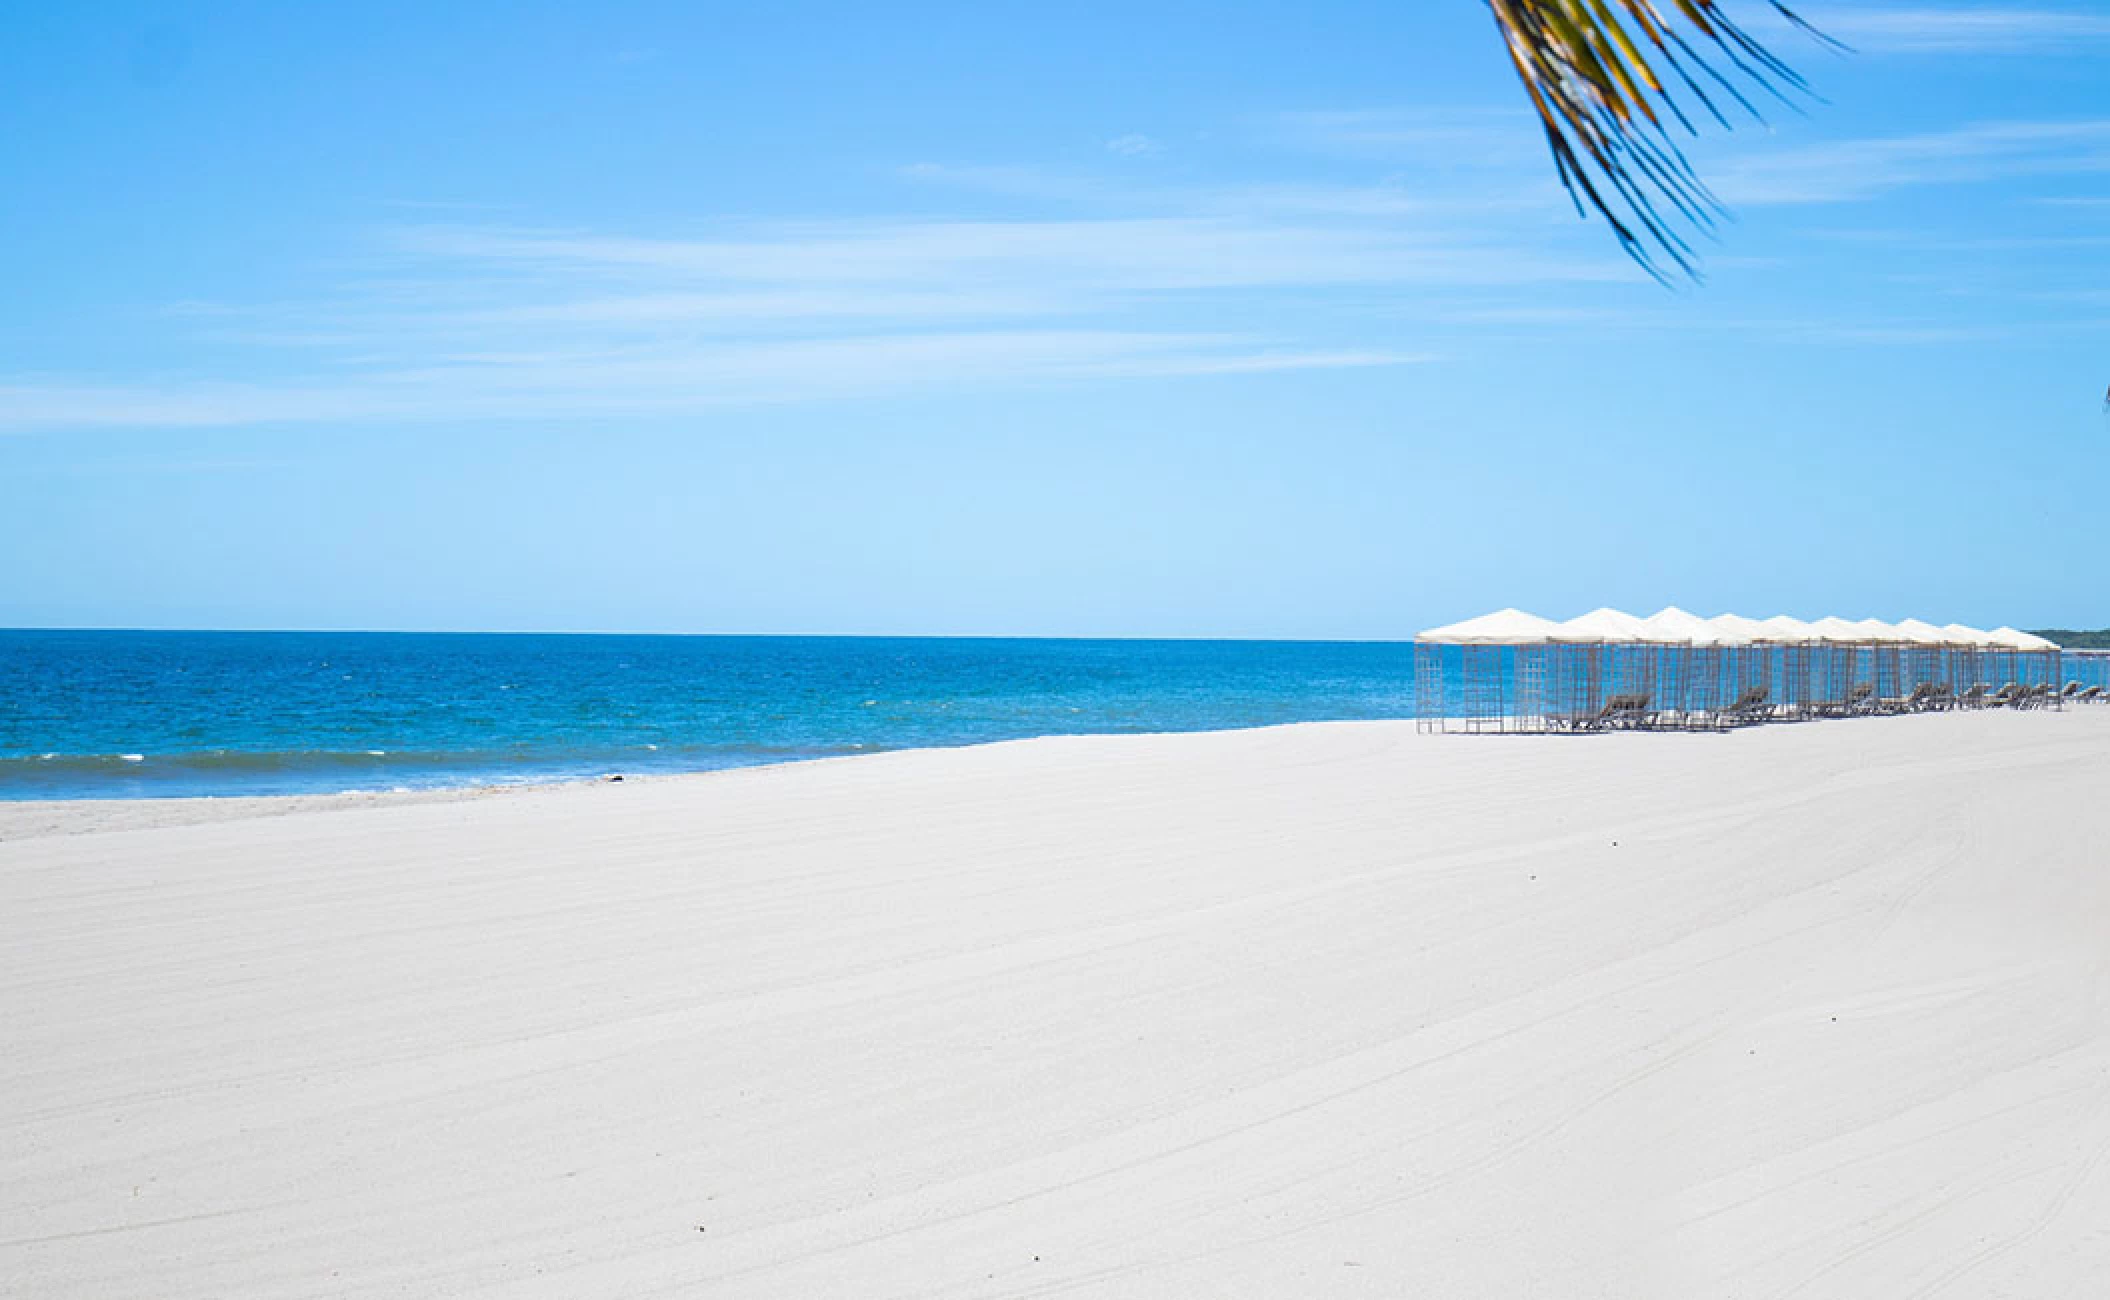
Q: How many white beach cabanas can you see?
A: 10